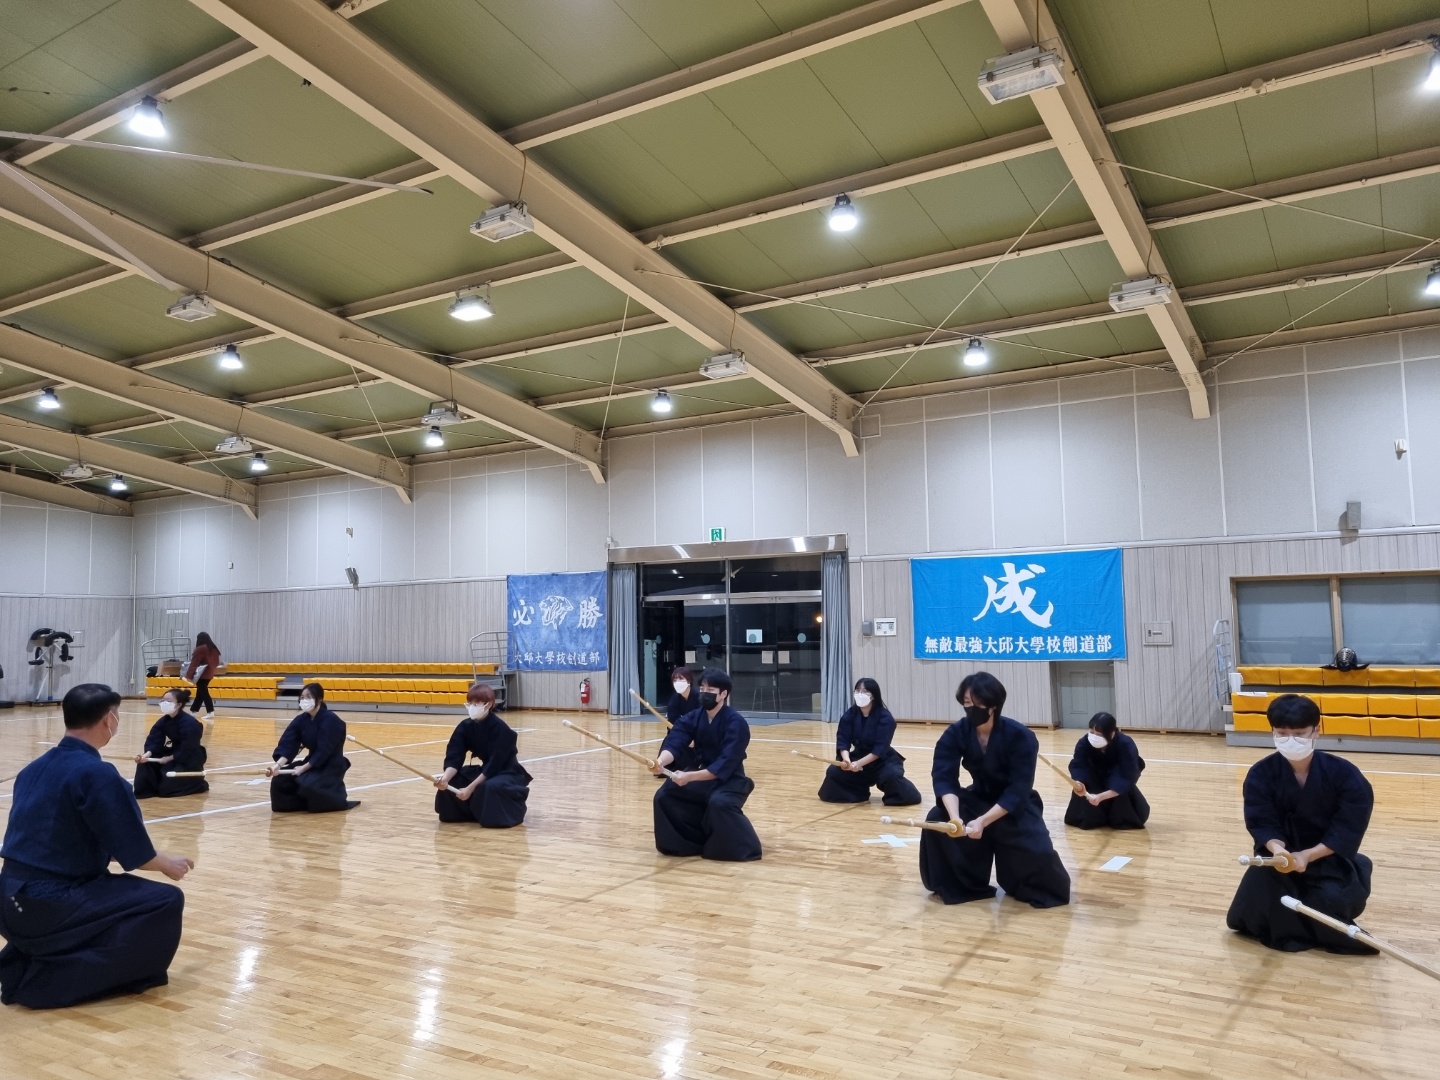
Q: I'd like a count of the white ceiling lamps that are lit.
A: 12